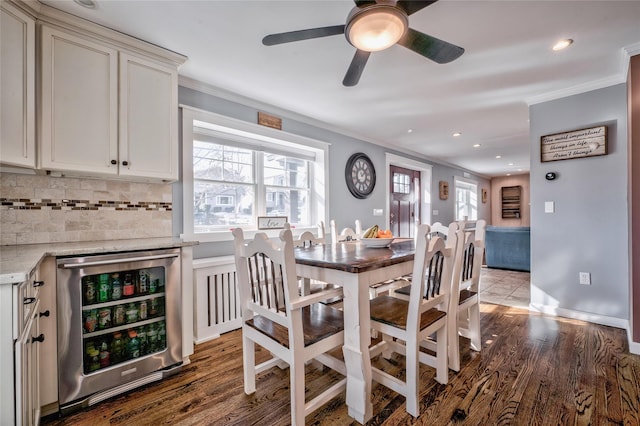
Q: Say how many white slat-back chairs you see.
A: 6